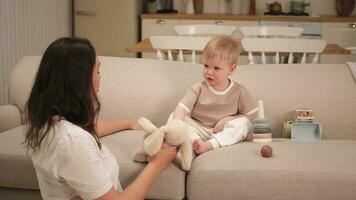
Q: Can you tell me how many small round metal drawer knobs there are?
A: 3